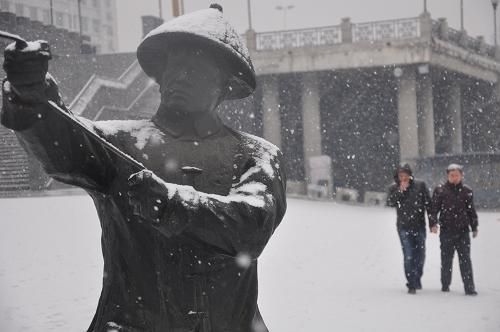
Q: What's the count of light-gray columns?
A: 5